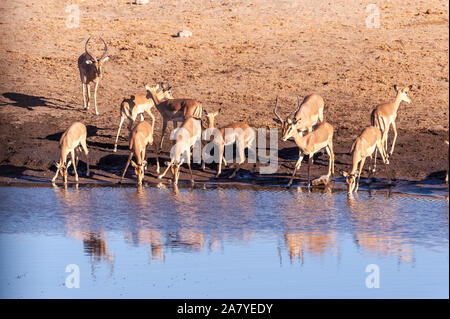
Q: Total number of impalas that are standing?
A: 11